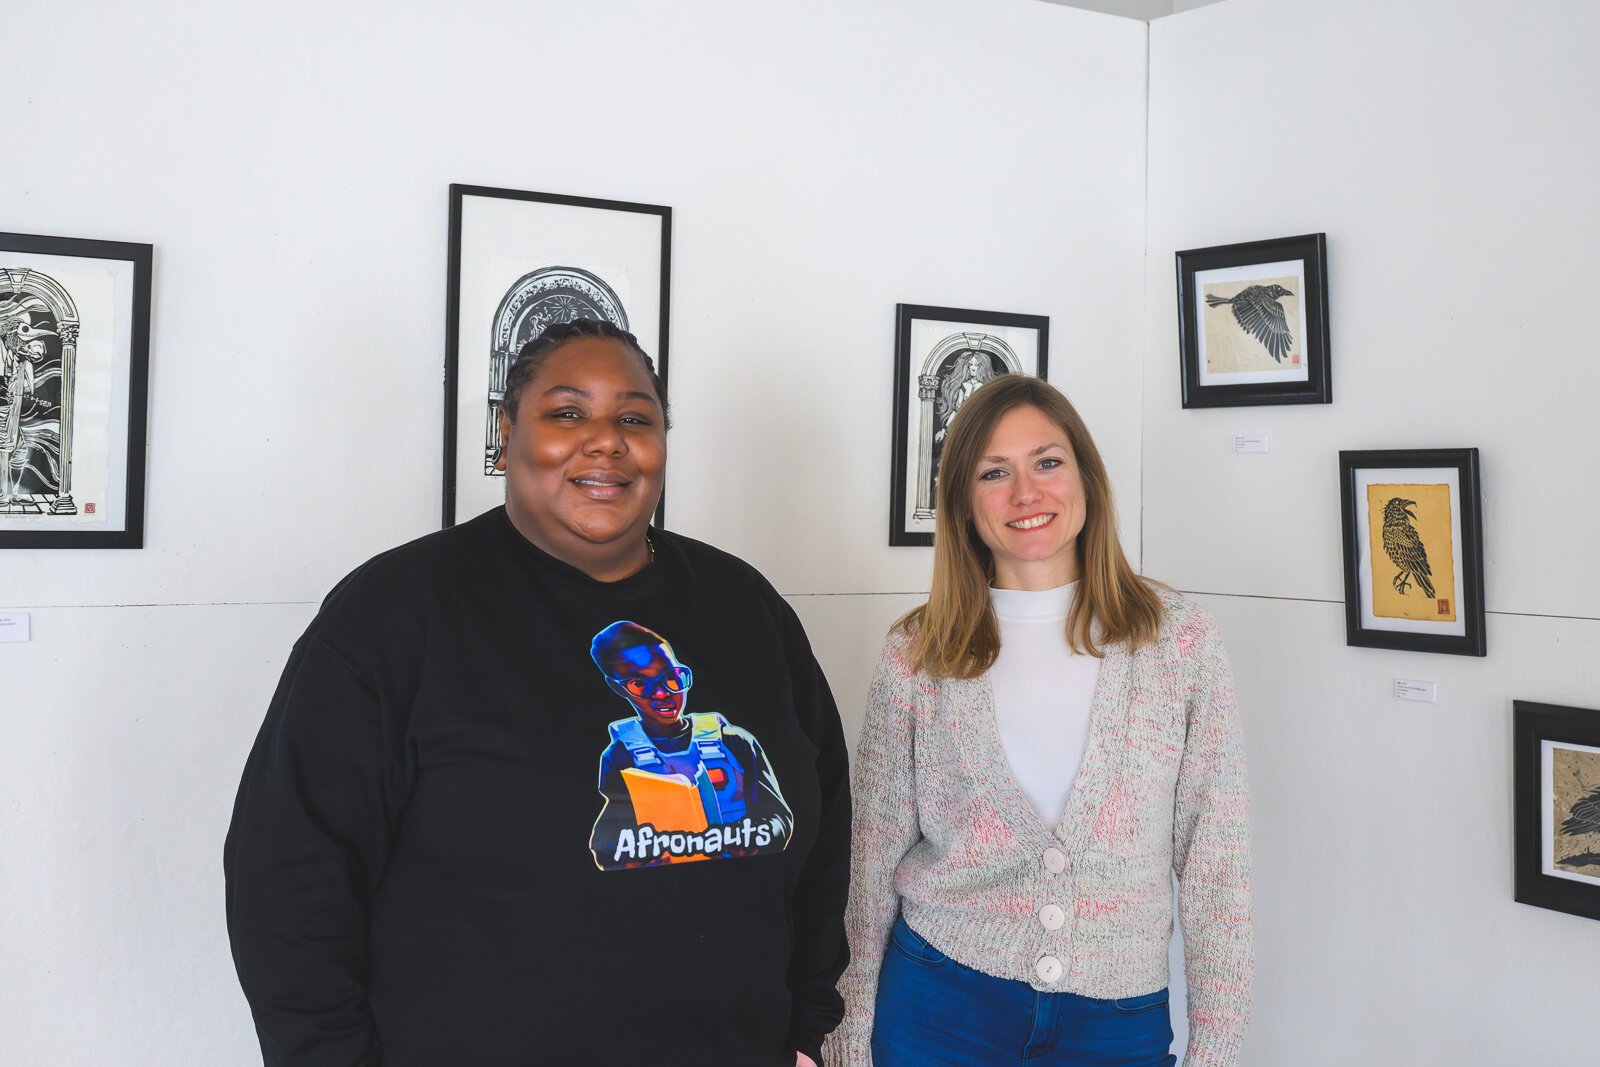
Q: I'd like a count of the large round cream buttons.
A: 3